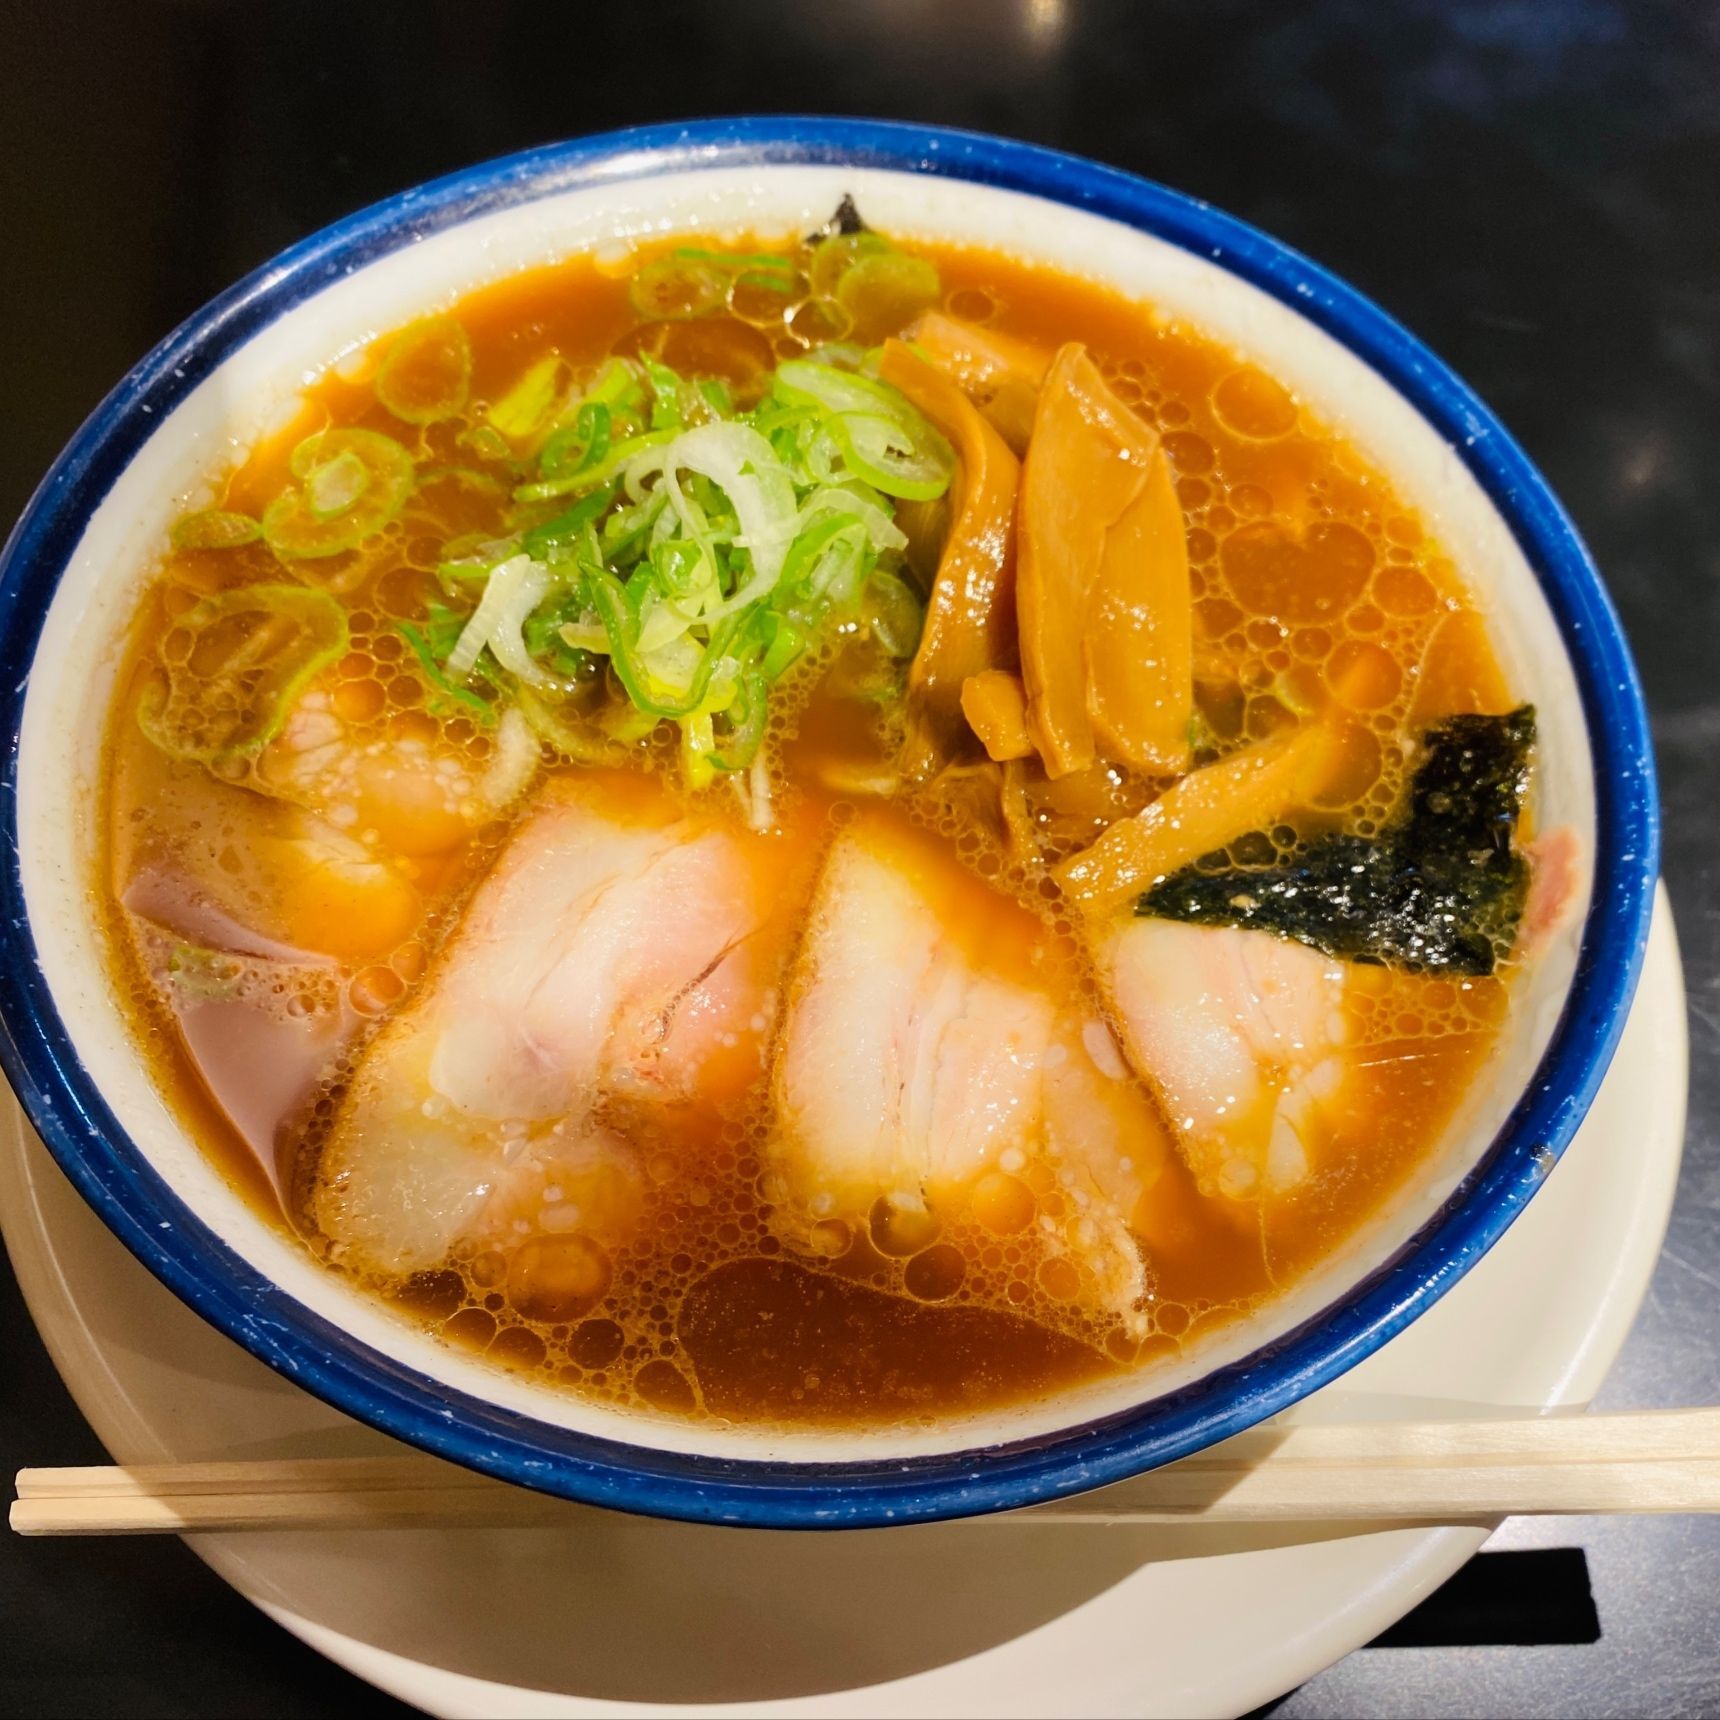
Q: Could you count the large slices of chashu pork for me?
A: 3